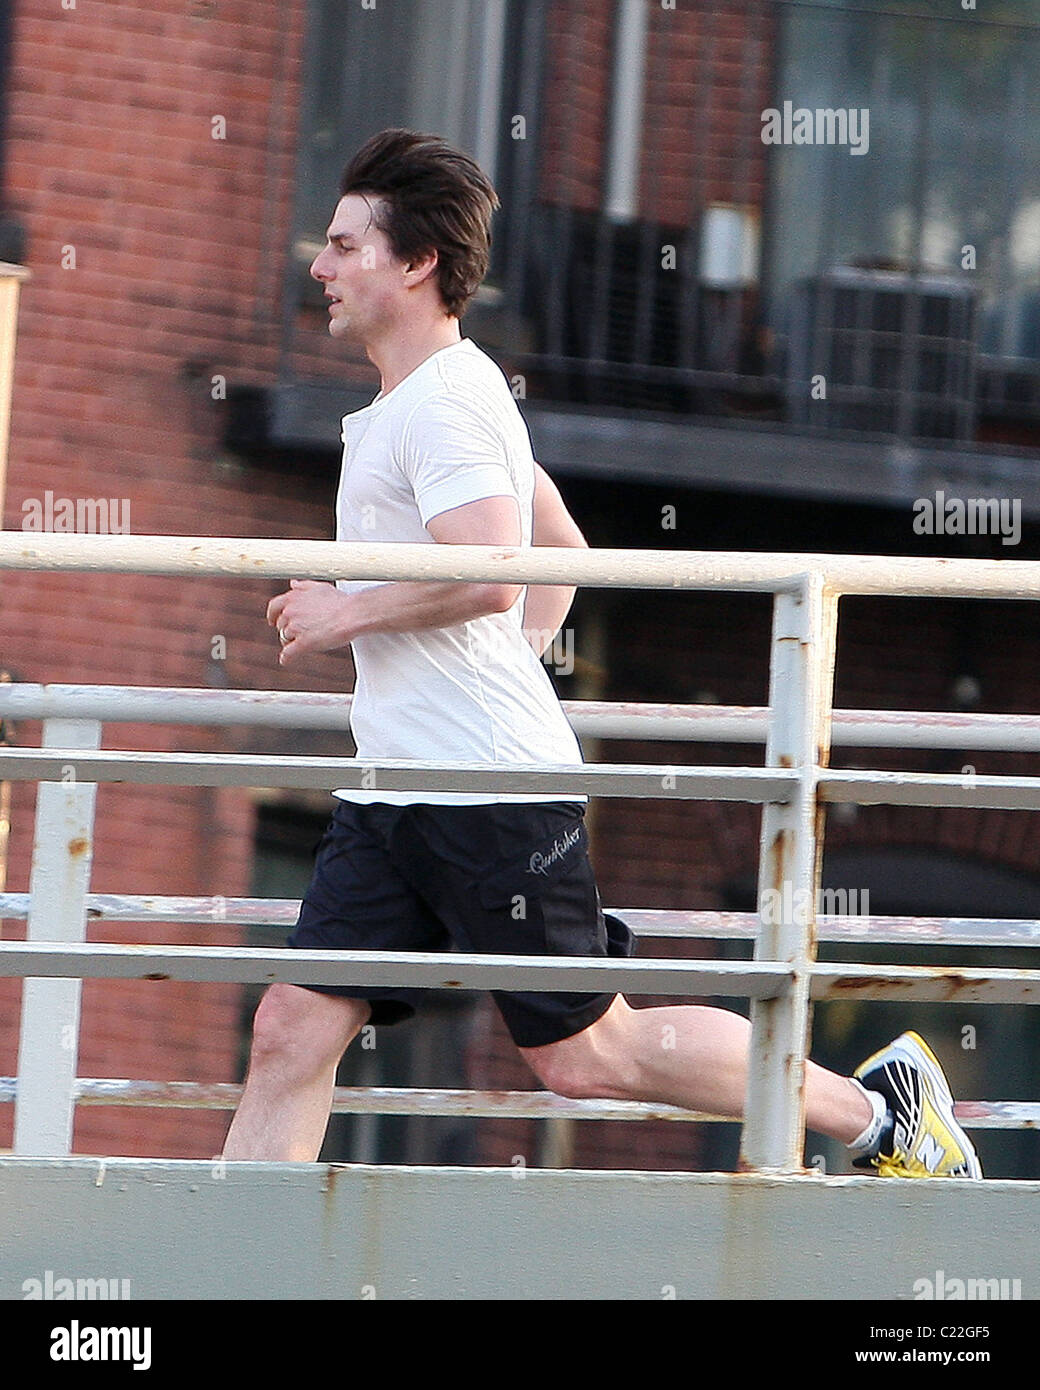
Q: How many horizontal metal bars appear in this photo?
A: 6